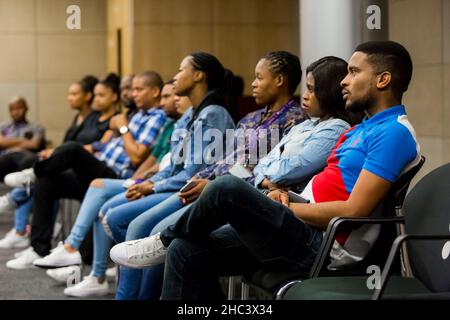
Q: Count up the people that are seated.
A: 10